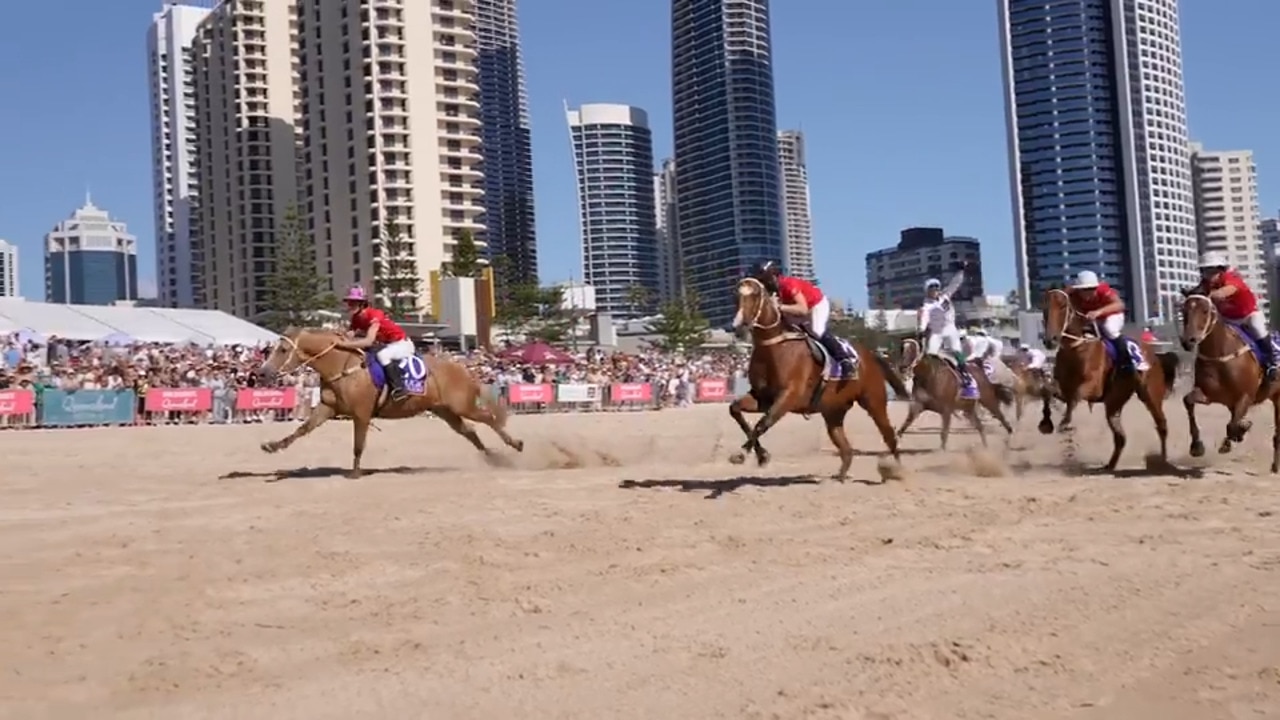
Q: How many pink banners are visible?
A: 6